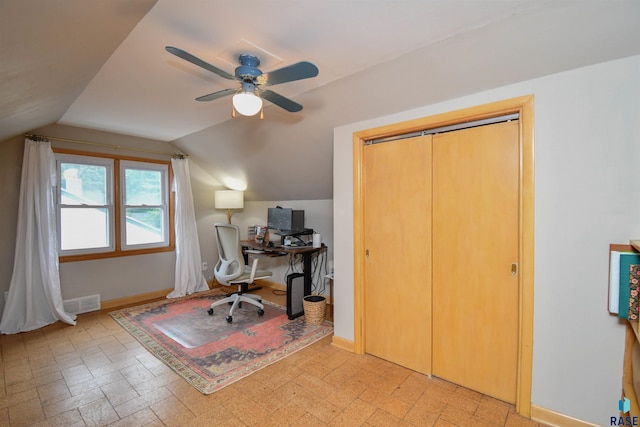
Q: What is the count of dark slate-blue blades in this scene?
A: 4